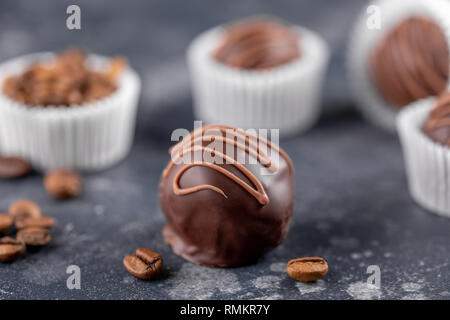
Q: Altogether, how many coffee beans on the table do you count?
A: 9